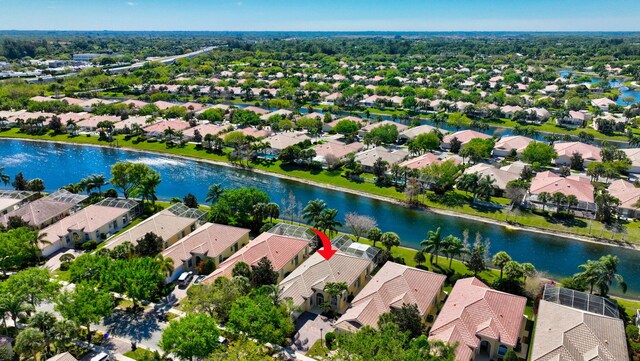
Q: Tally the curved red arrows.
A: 1